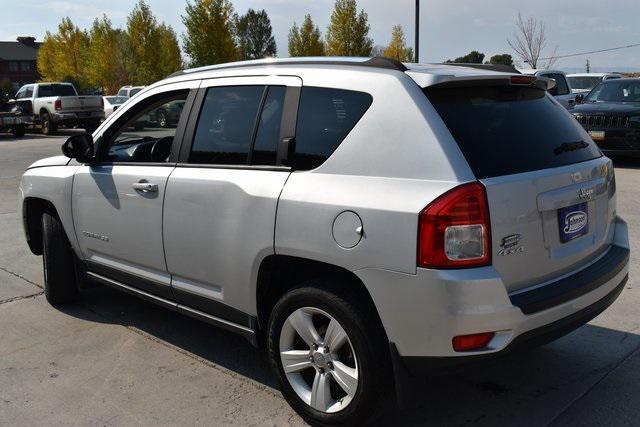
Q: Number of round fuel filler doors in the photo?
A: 1